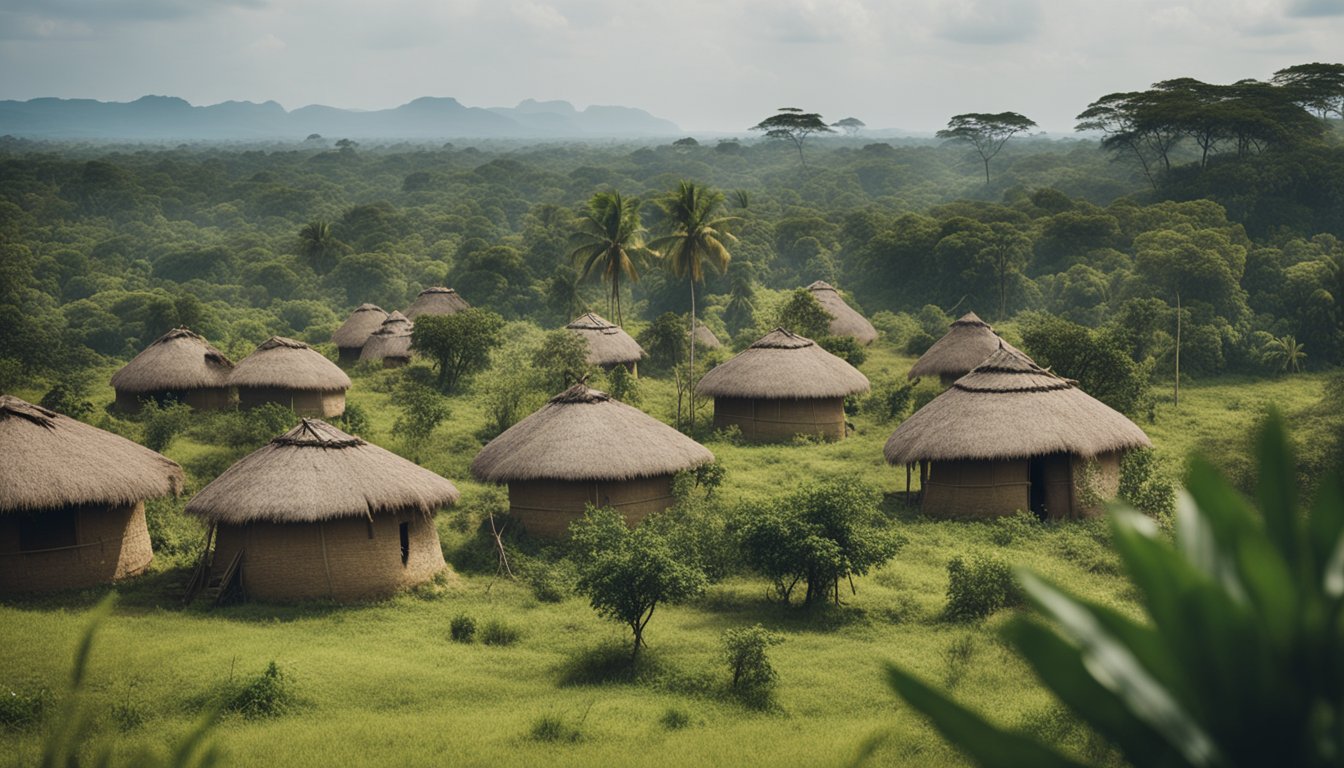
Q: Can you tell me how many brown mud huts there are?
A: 14